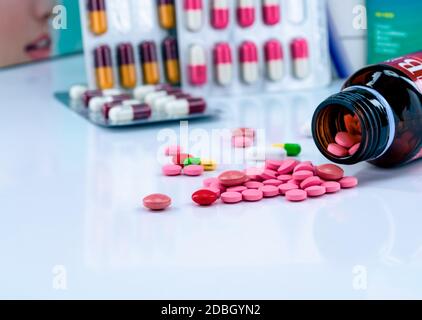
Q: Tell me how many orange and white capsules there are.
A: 0